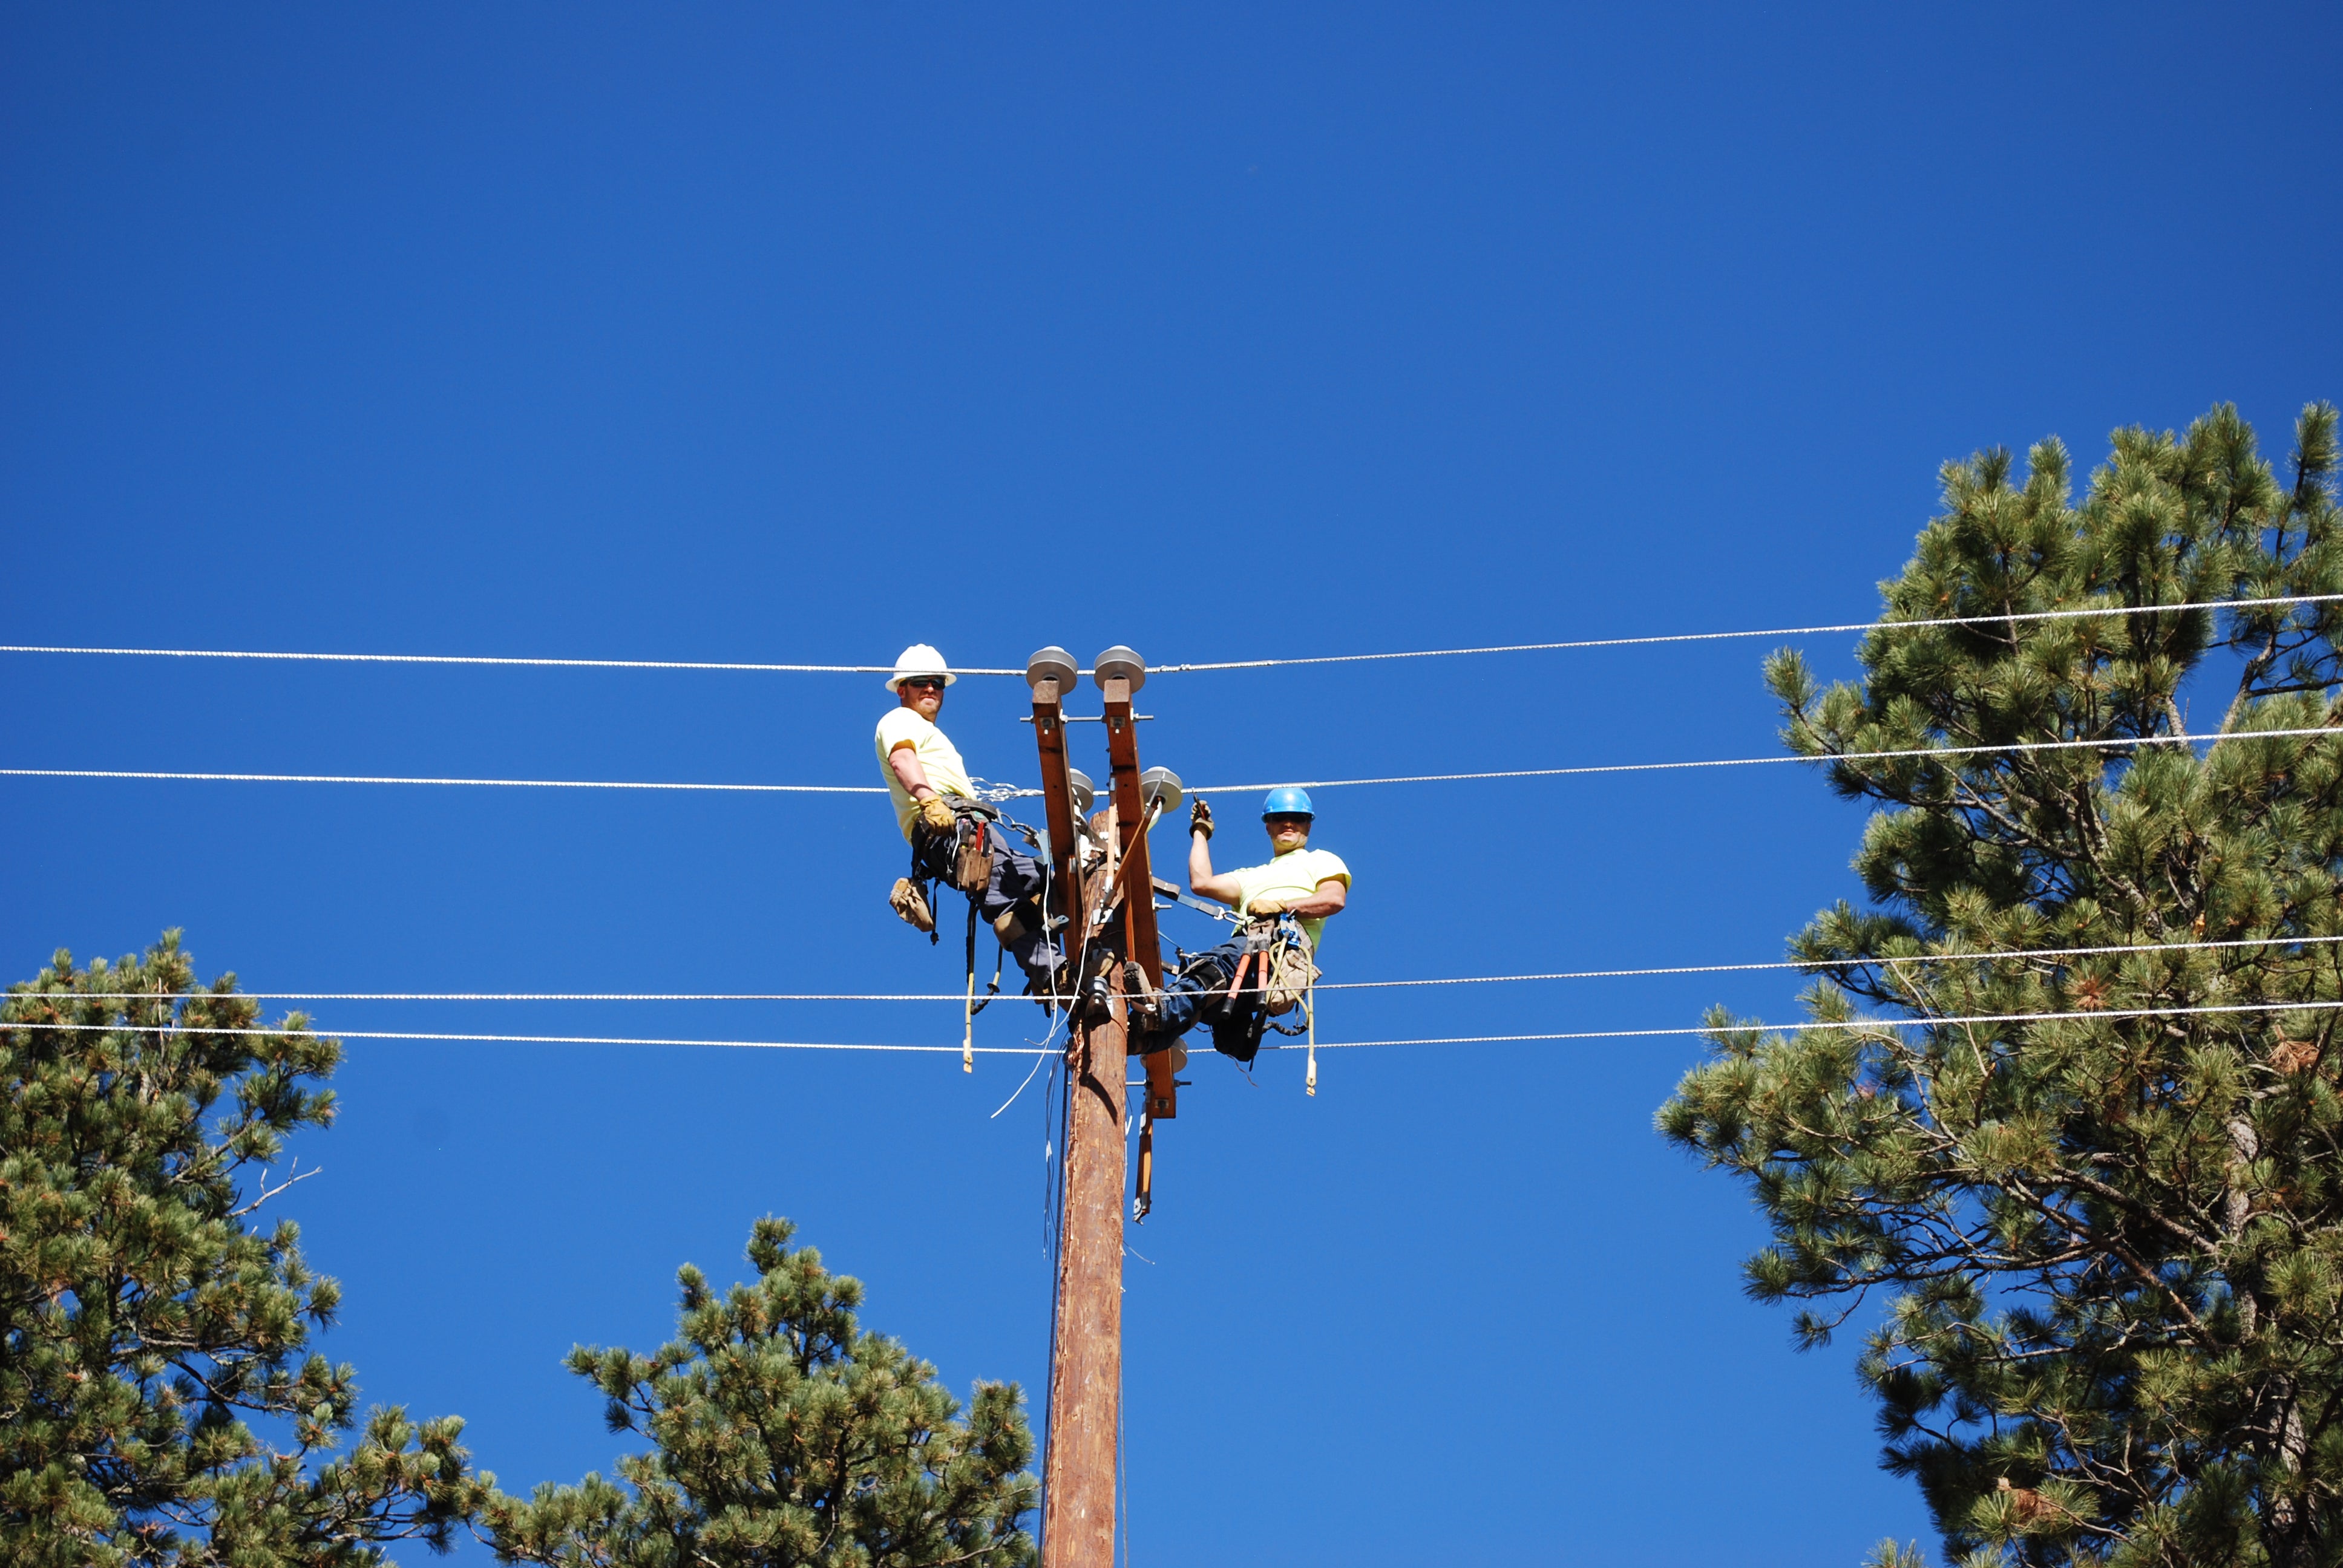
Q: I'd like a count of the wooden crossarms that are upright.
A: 2